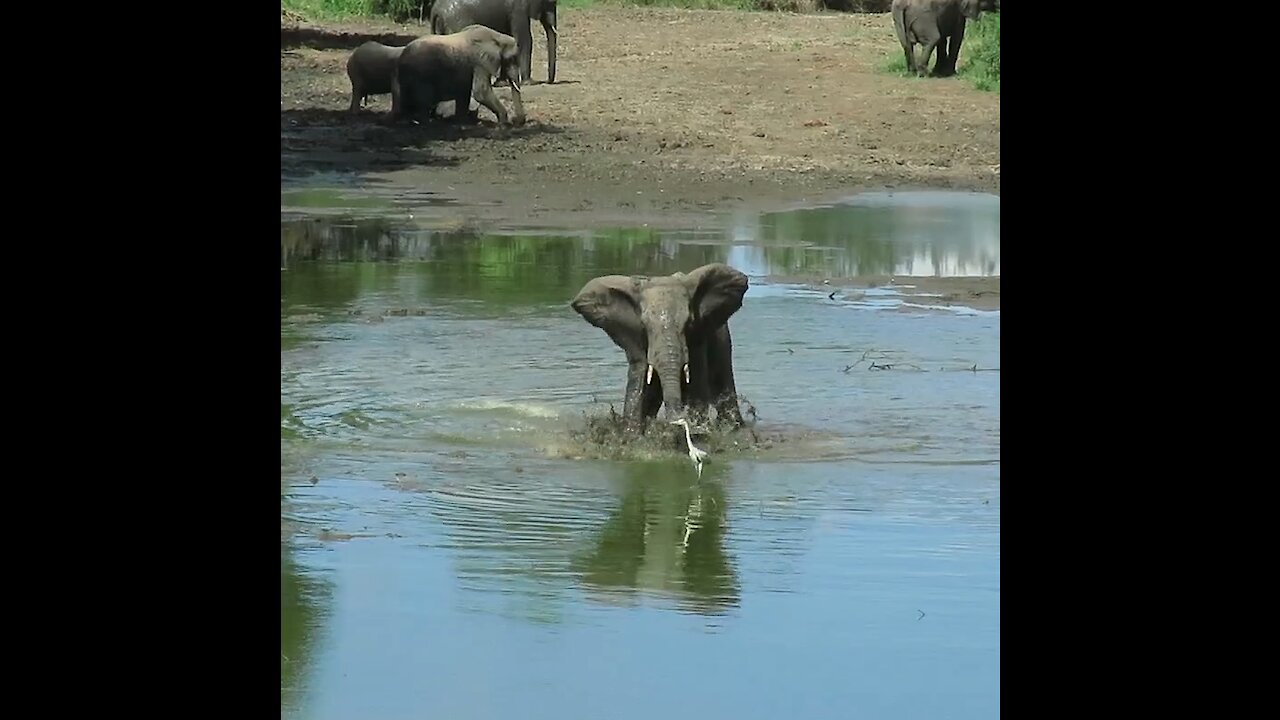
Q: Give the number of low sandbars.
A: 1